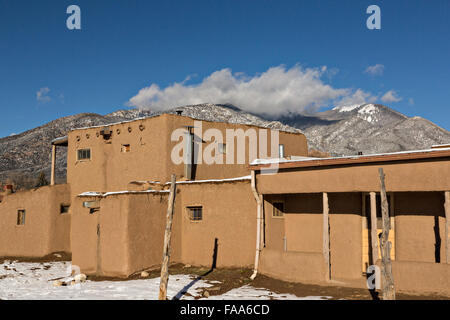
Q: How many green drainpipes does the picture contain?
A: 0